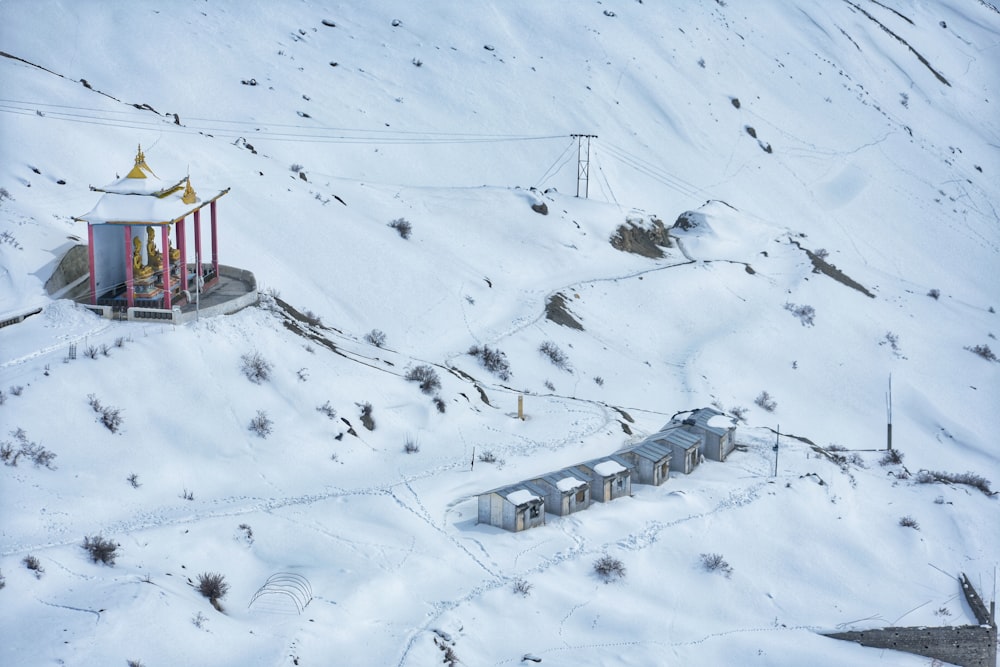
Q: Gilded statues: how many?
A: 3